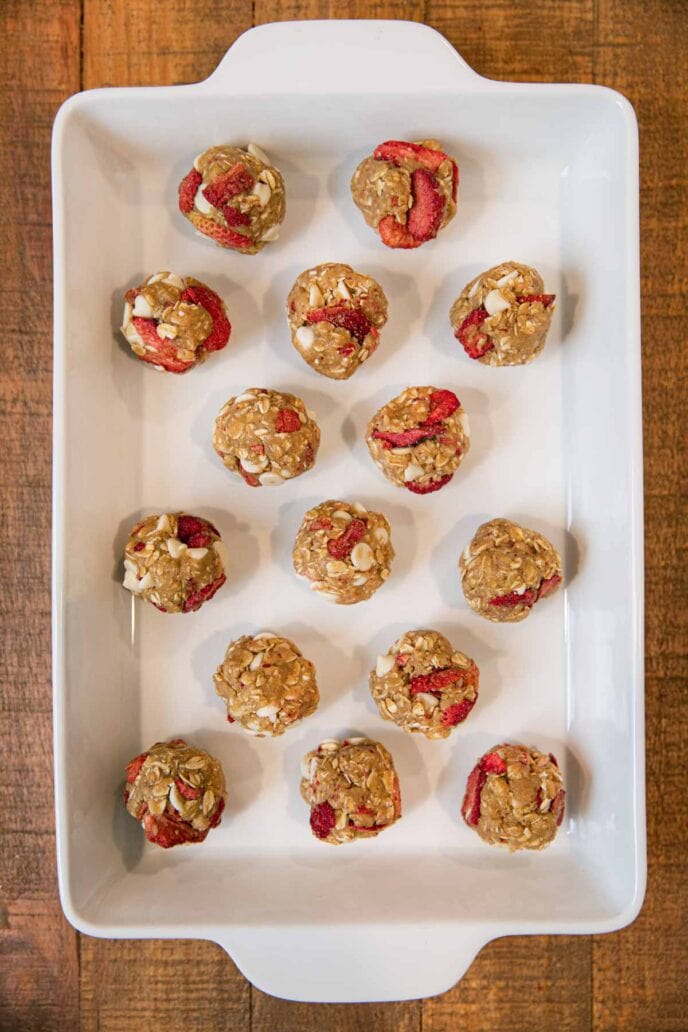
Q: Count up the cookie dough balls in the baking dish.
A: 15